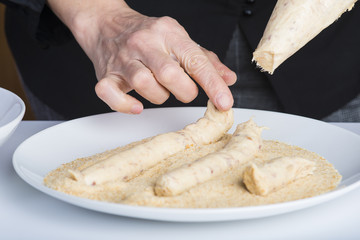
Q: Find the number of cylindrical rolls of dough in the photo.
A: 3